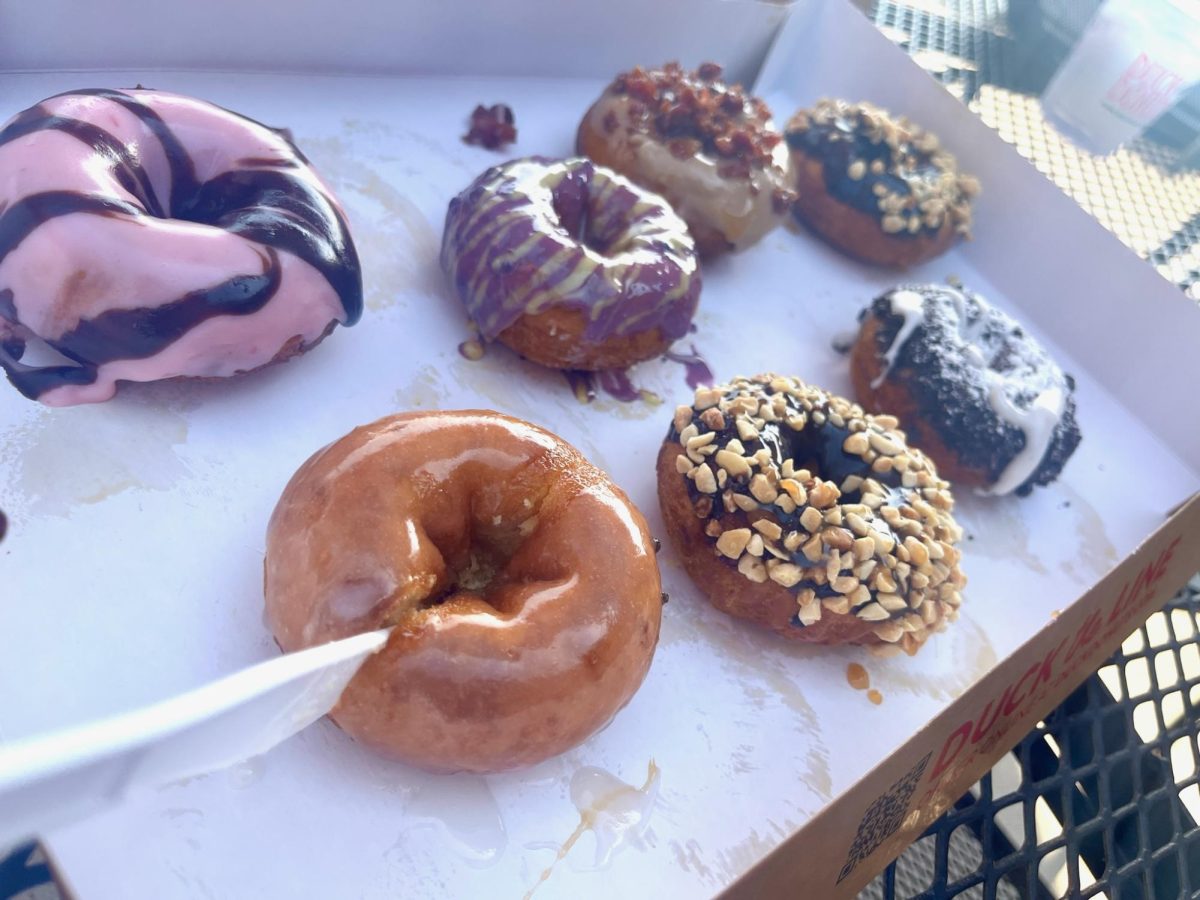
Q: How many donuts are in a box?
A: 7